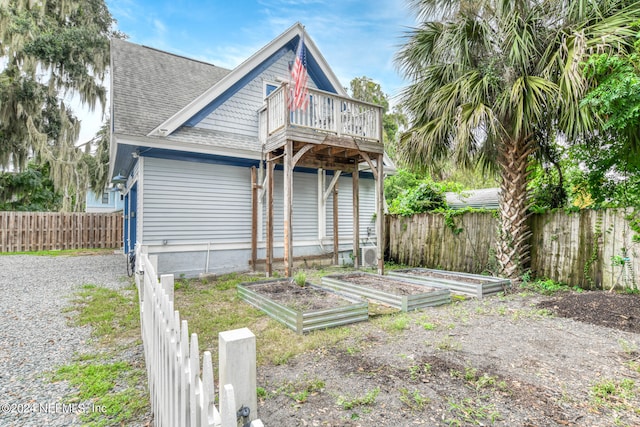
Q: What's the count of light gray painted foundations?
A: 1